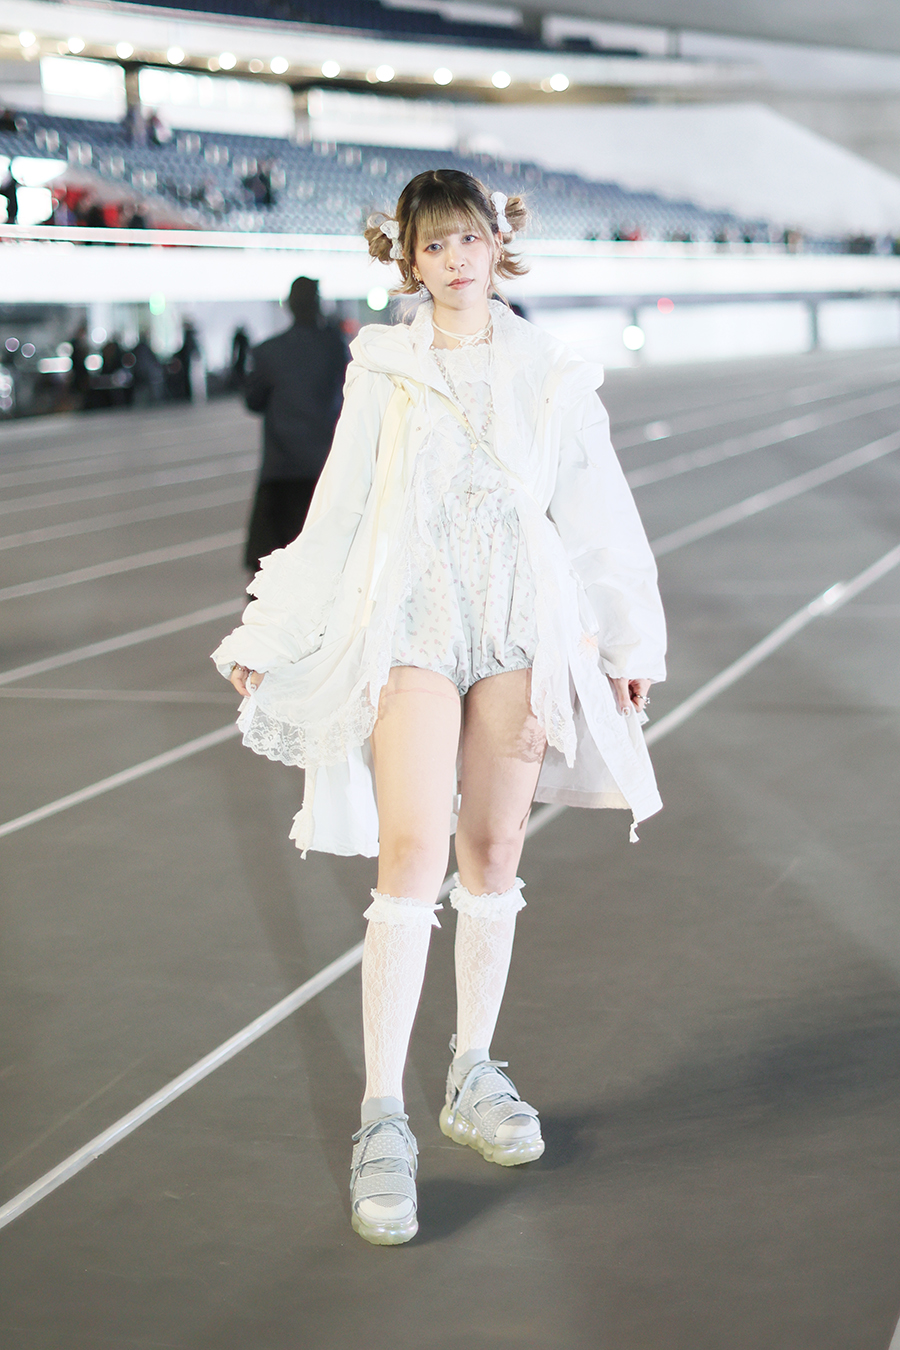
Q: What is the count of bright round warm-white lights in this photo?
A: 11